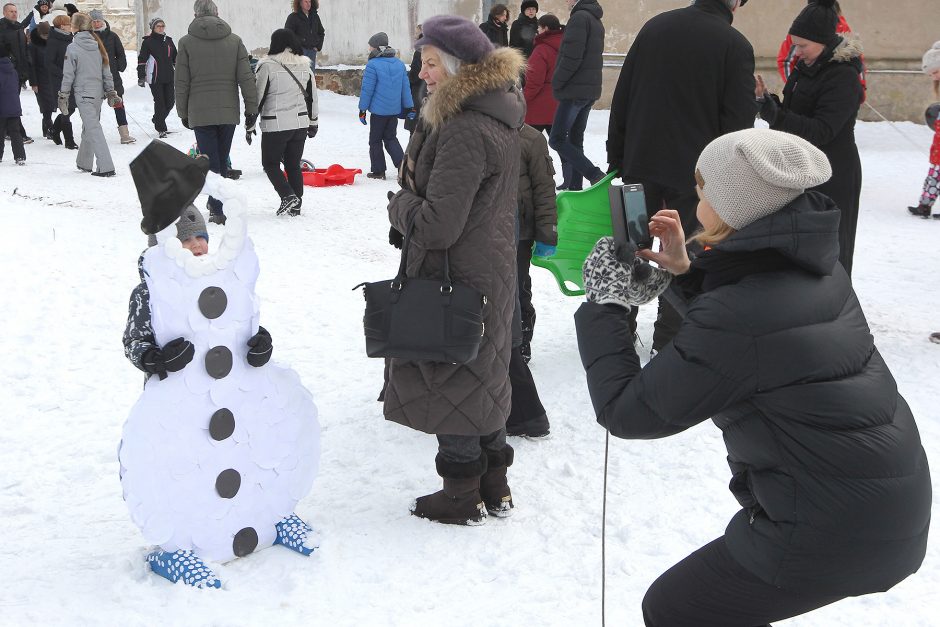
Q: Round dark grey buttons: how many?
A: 5